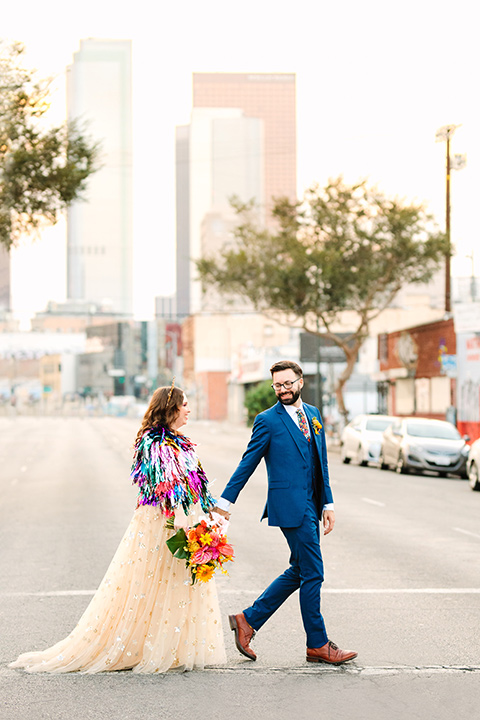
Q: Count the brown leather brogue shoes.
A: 2